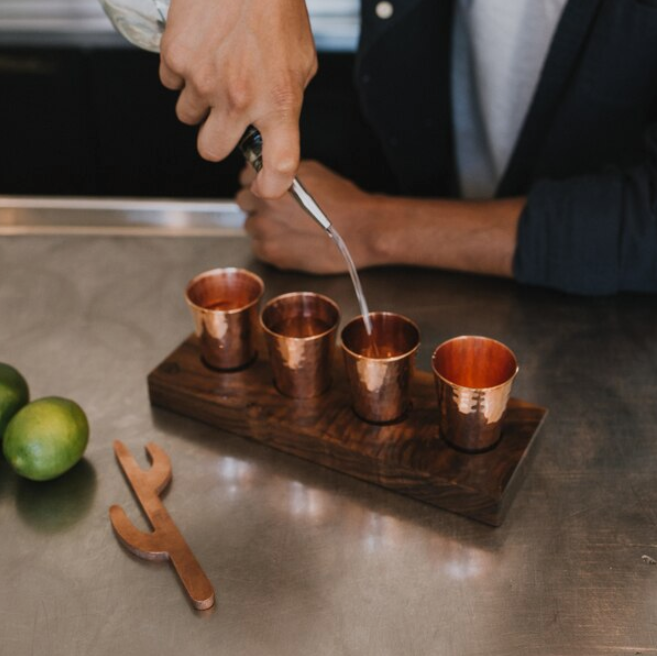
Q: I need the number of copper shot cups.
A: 4